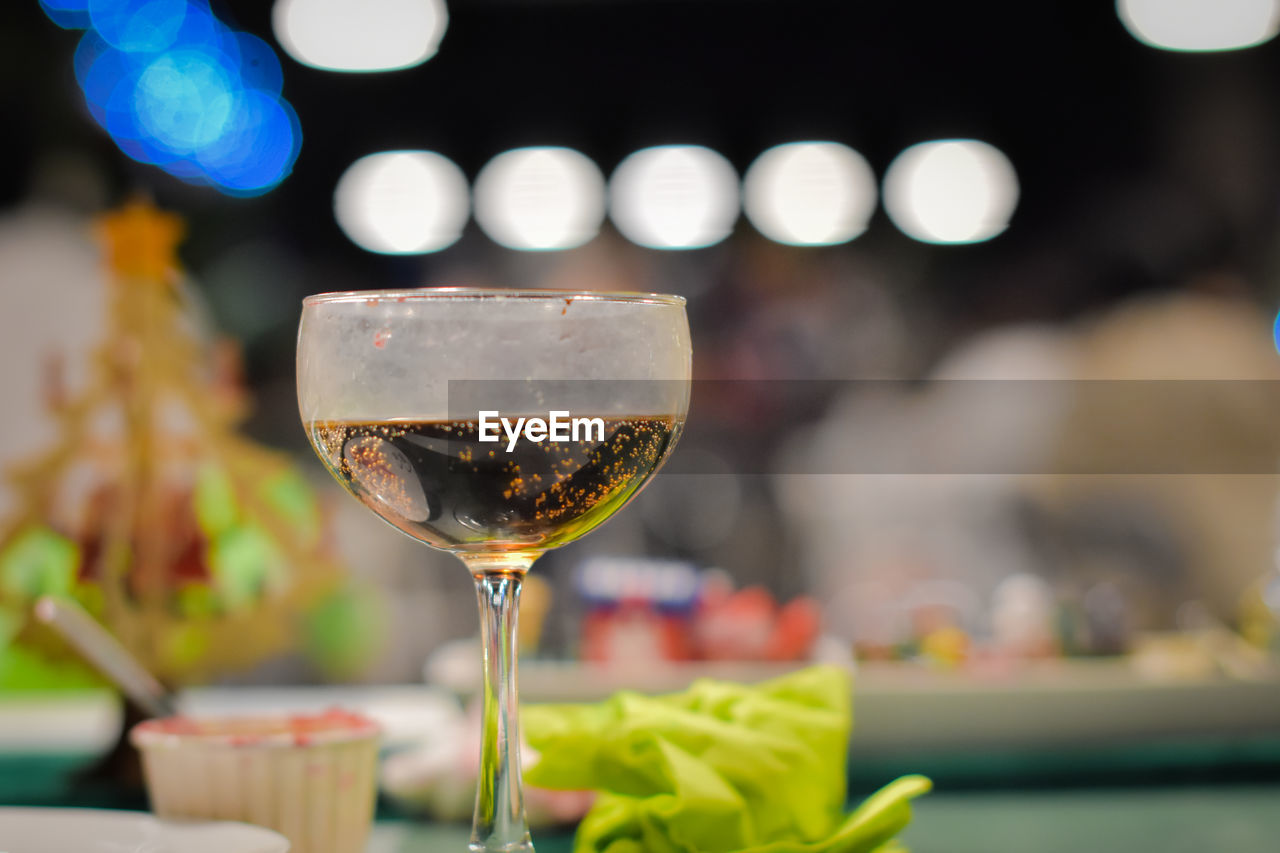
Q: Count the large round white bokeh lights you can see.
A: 7